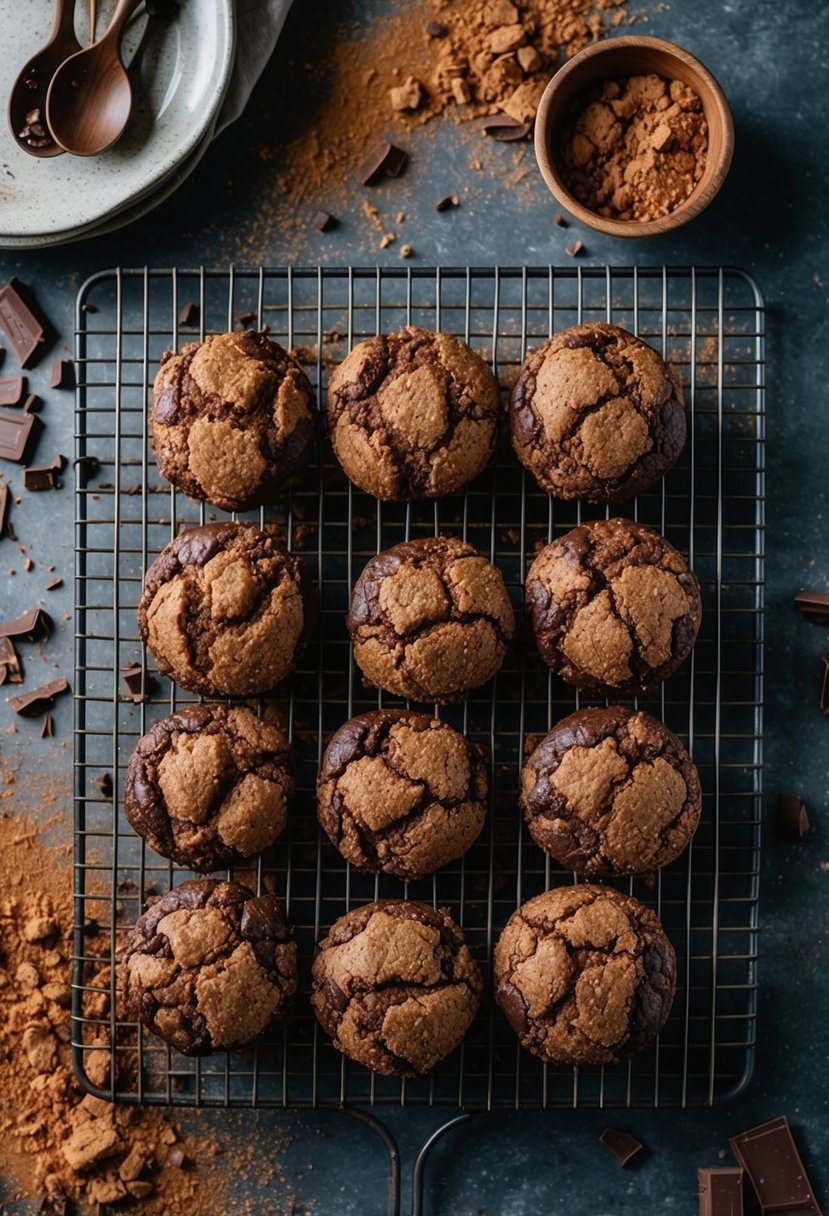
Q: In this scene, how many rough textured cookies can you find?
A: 12